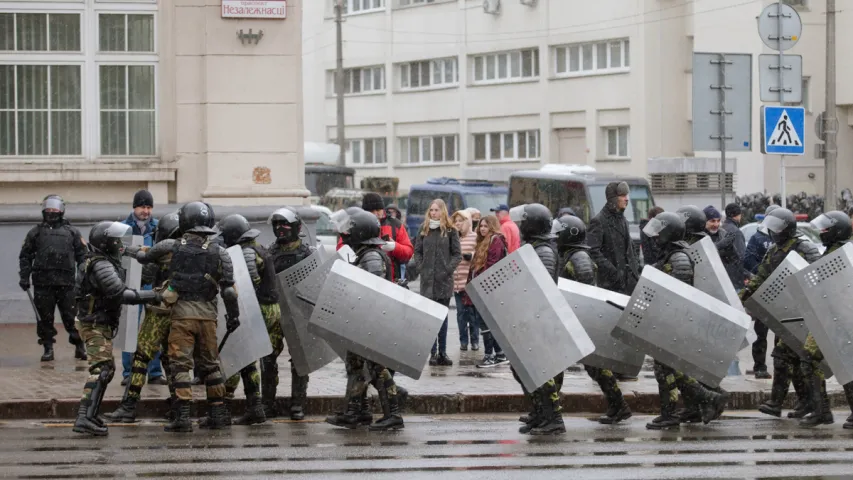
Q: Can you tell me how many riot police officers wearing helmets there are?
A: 14